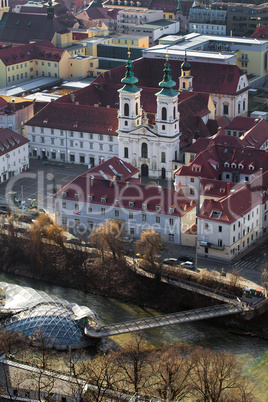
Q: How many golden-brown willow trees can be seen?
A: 3